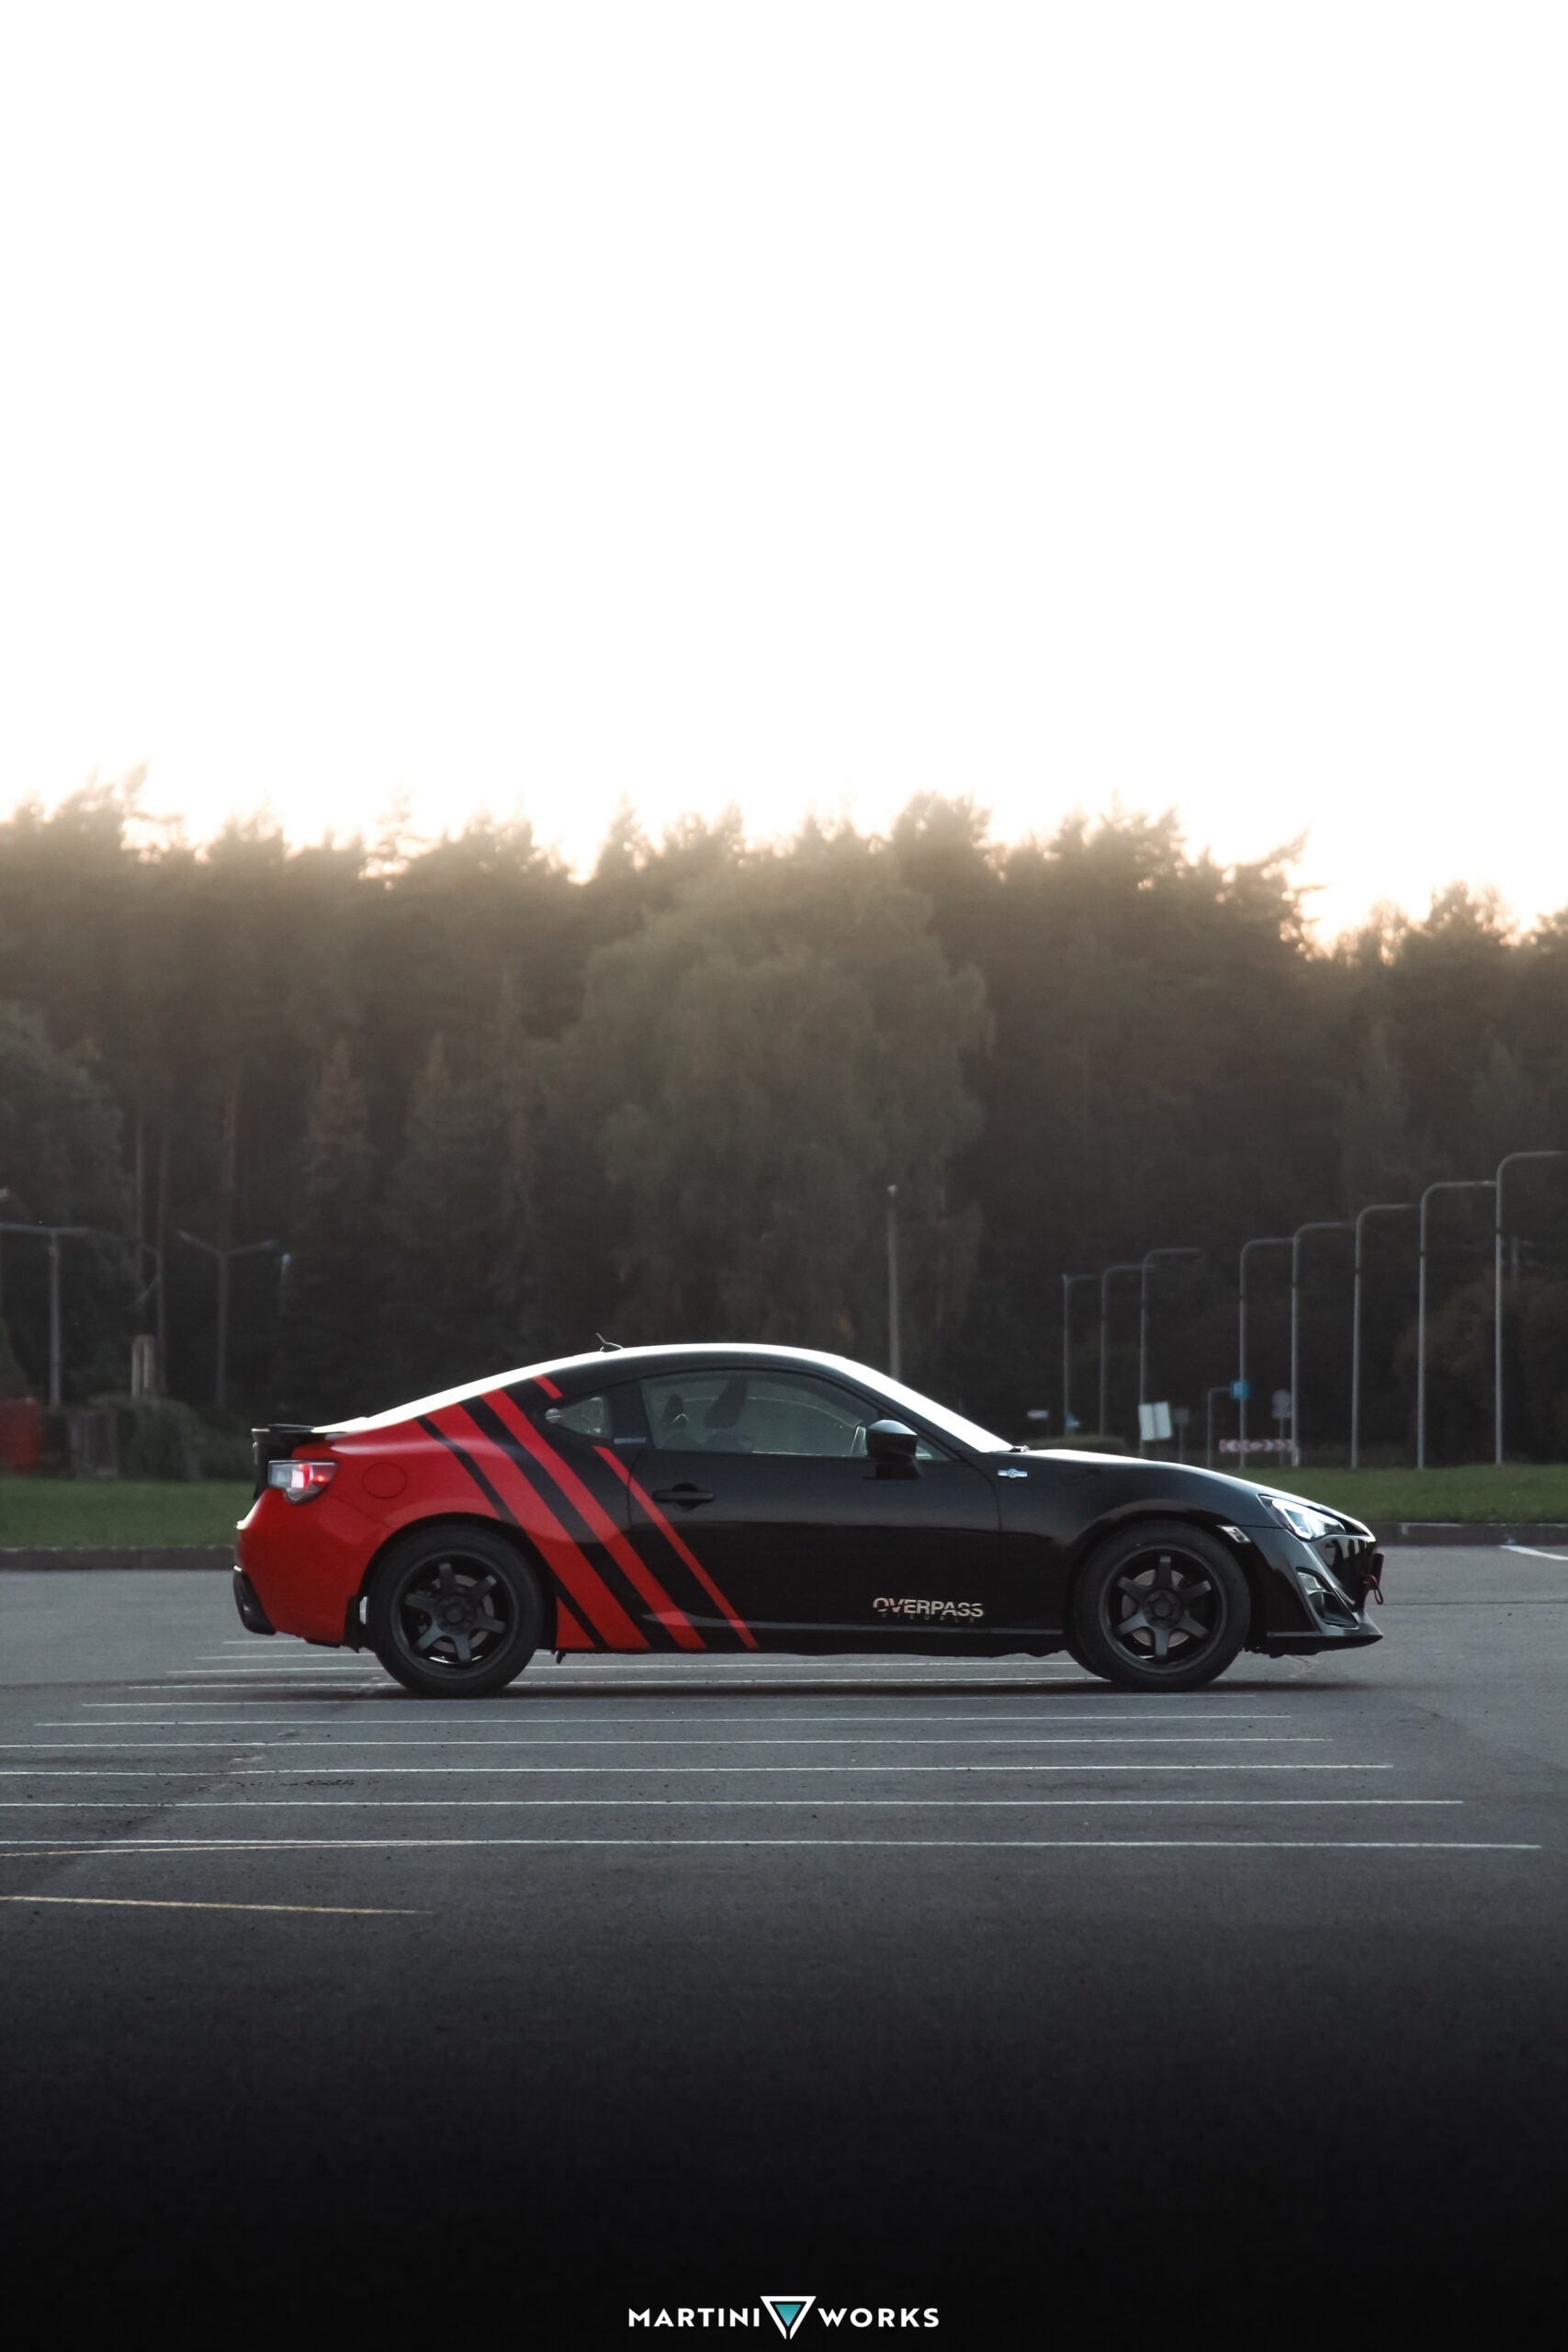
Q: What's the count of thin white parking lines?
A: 10